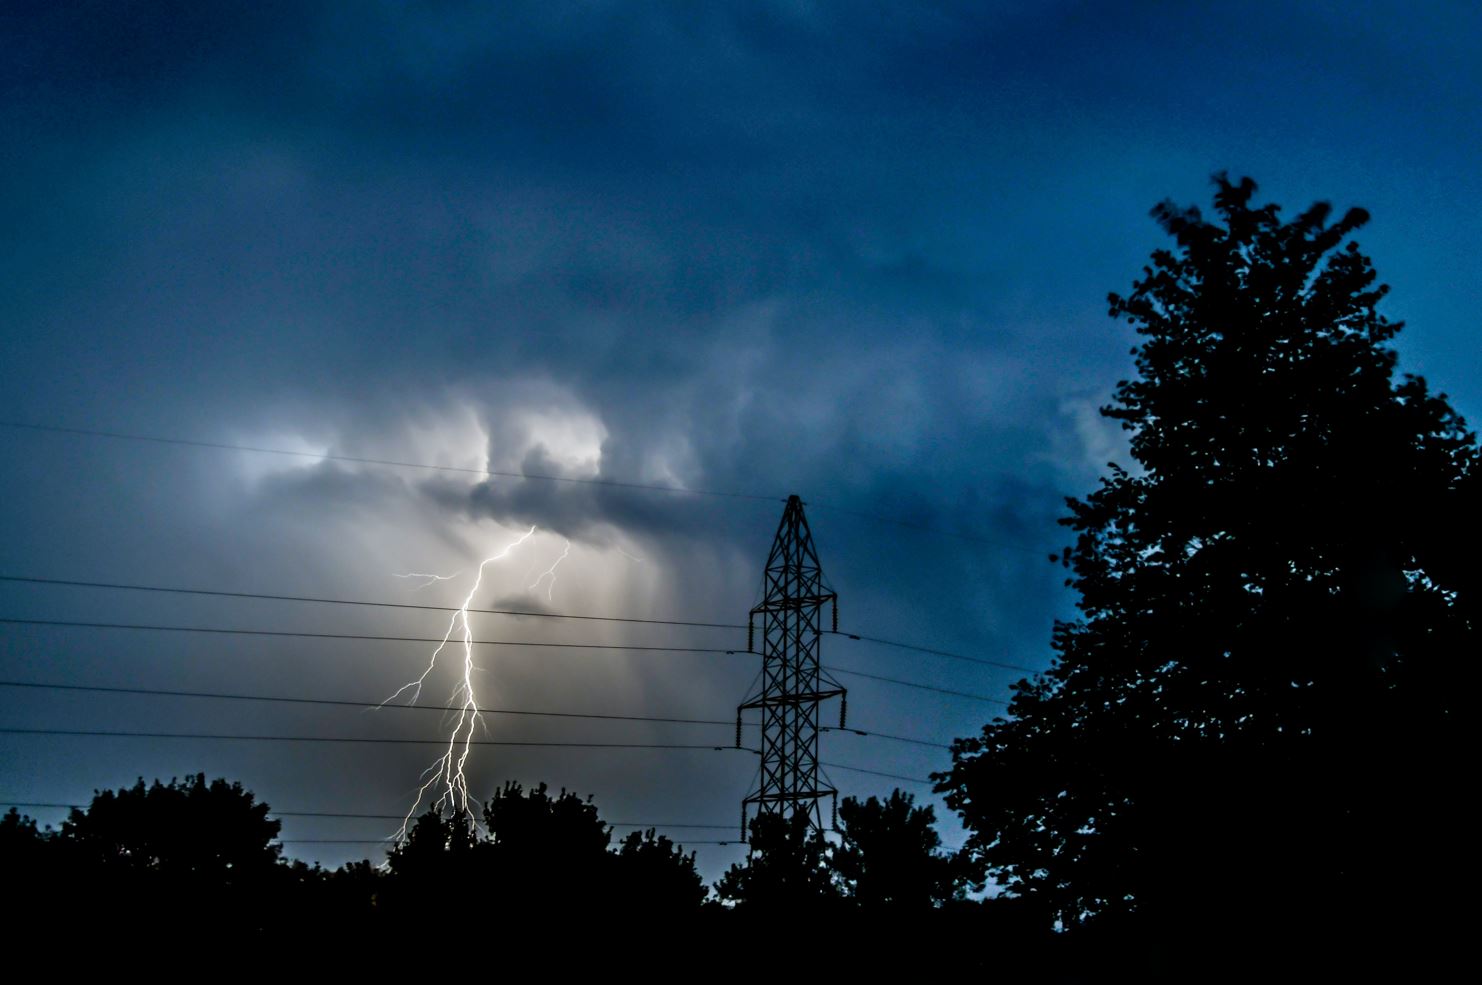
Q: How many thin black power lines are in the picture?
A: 7